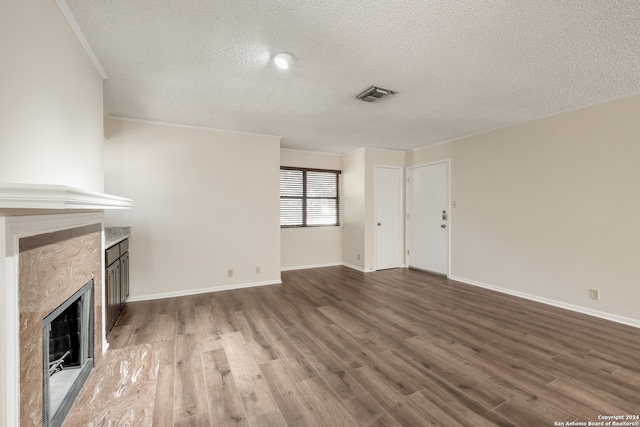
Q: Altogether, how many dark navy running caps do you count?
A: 0